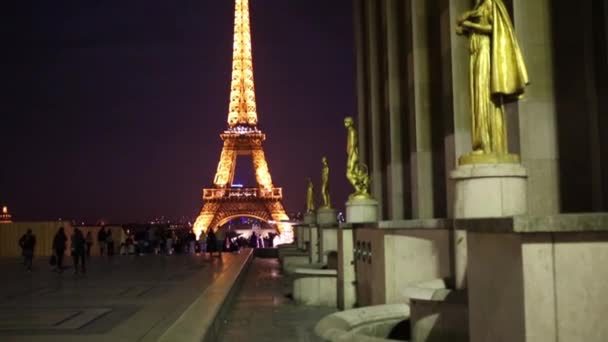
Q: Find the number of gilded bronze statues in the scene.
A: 4